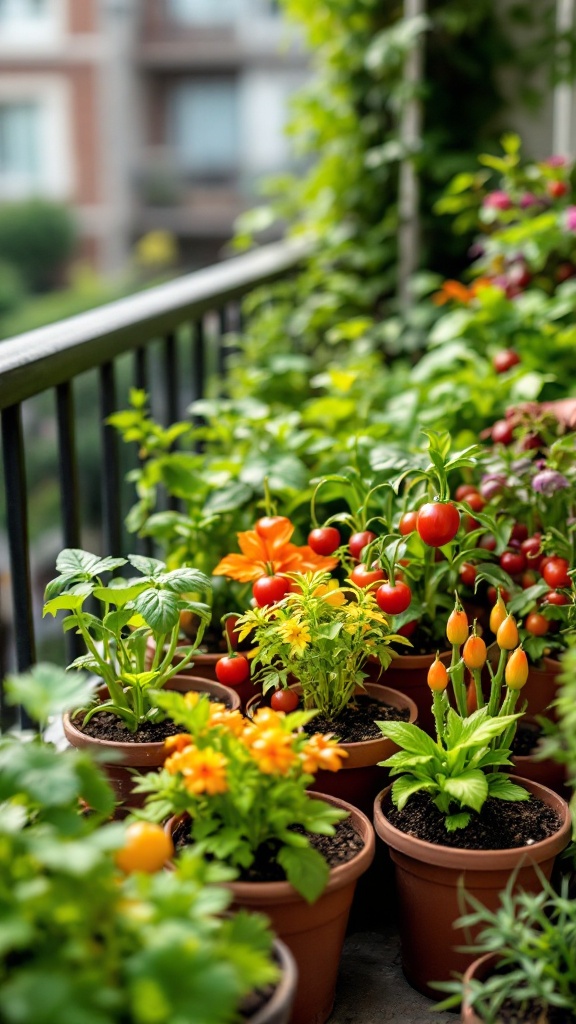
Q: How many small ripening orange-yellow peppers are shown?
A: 6